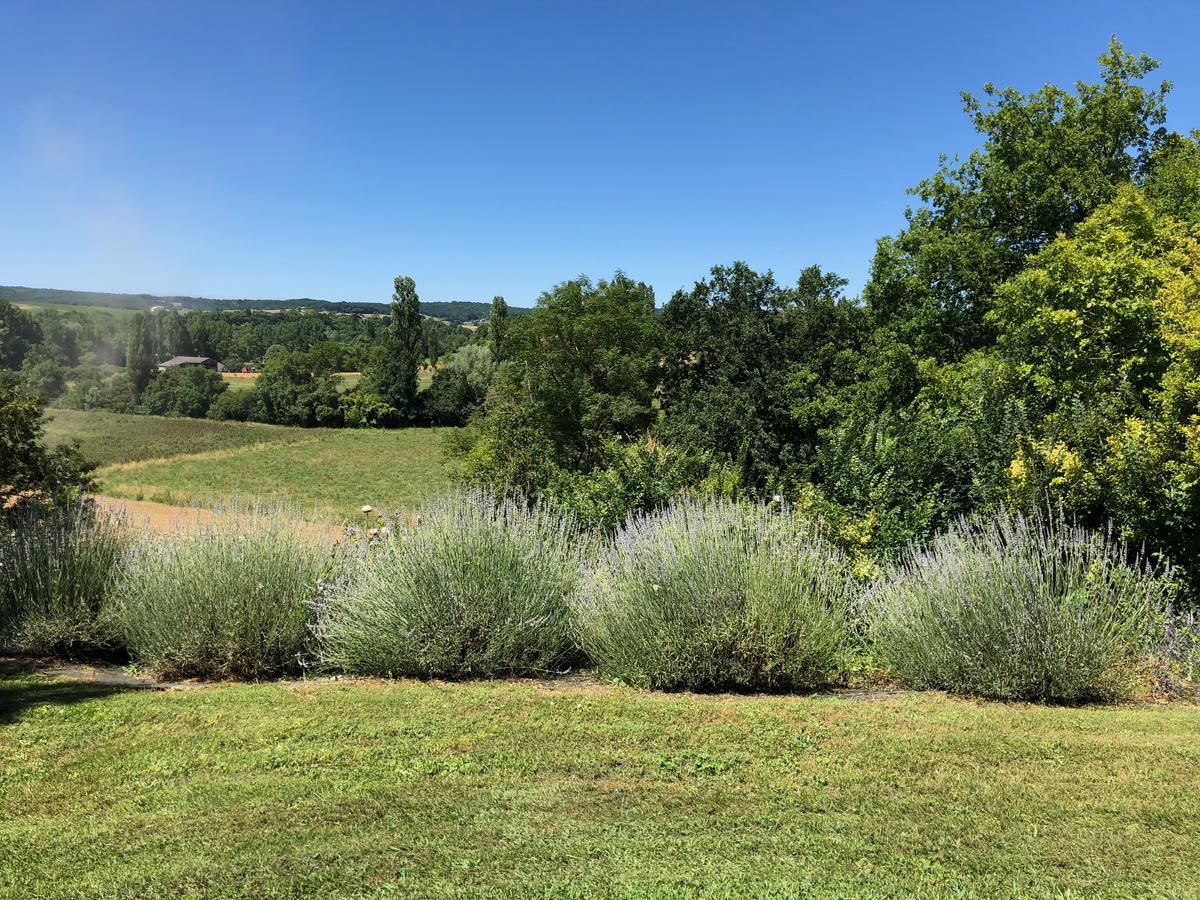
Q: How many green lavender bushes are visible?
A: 5